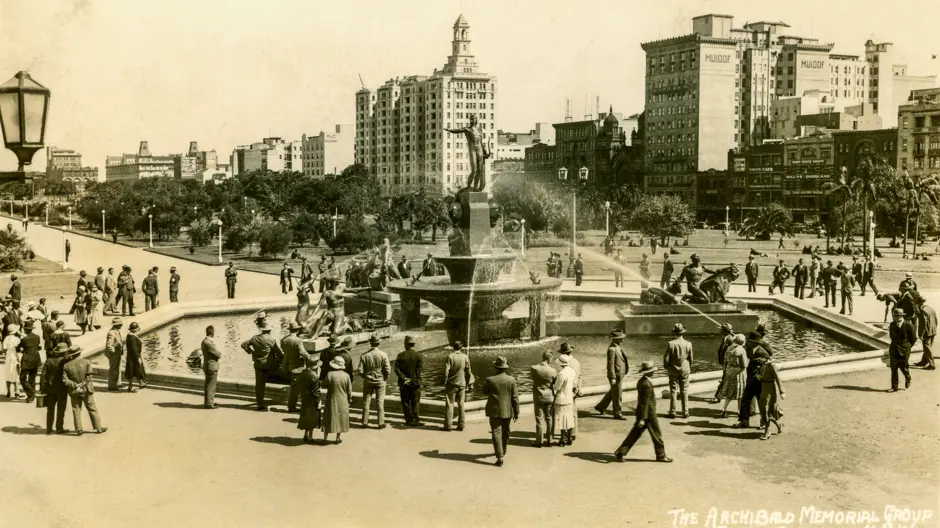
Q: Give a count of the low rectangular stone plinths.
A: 3